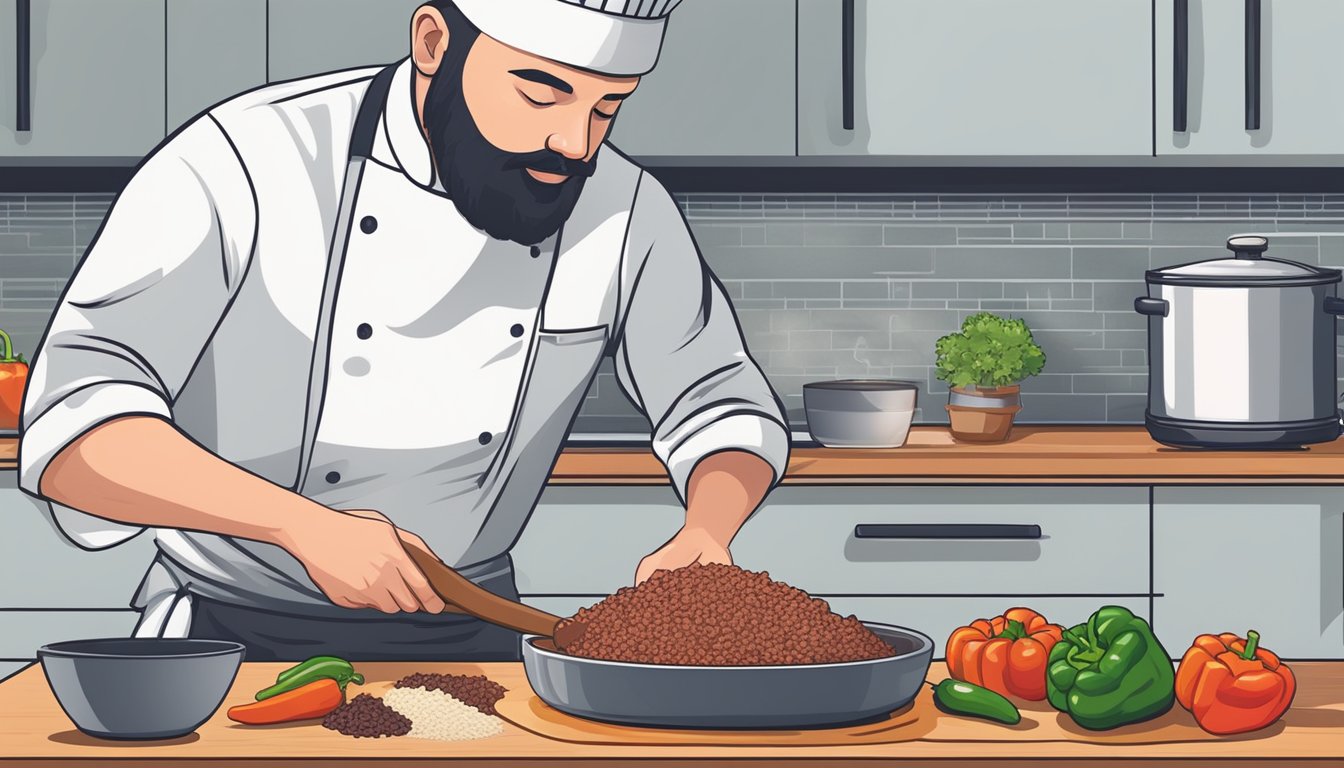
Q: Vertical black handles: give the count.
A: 4